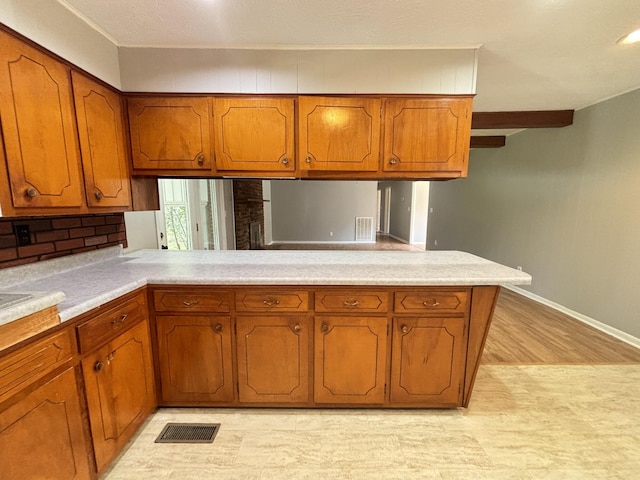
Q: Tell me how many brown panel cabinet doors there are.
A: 12